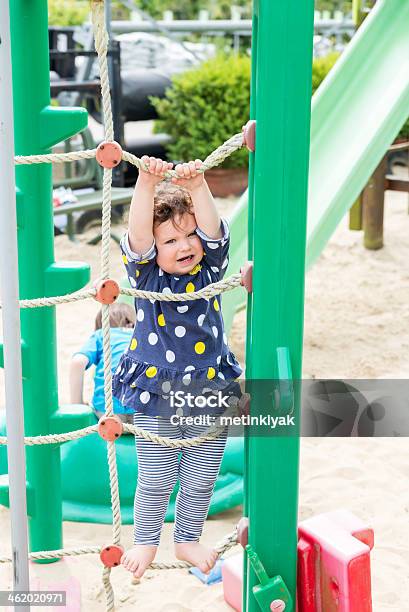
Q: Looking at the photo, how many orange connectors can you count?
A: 4